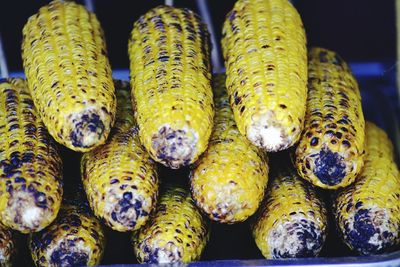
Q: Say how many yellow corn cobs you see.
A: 12